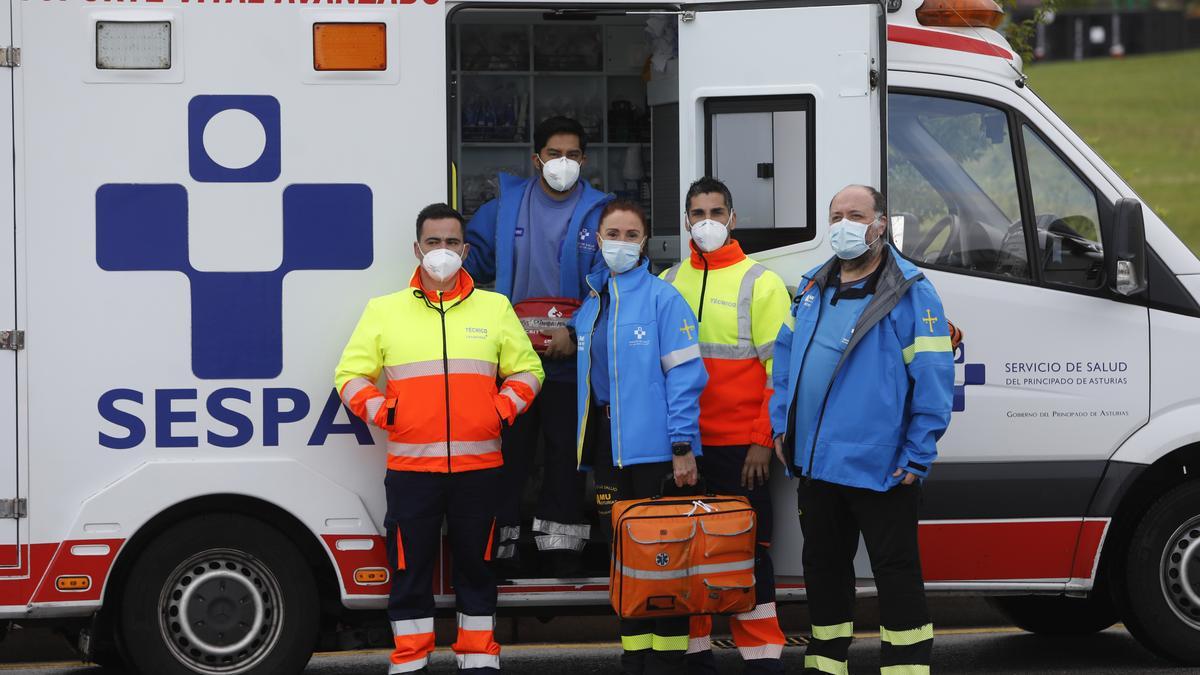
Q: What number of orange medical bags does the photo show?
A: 1